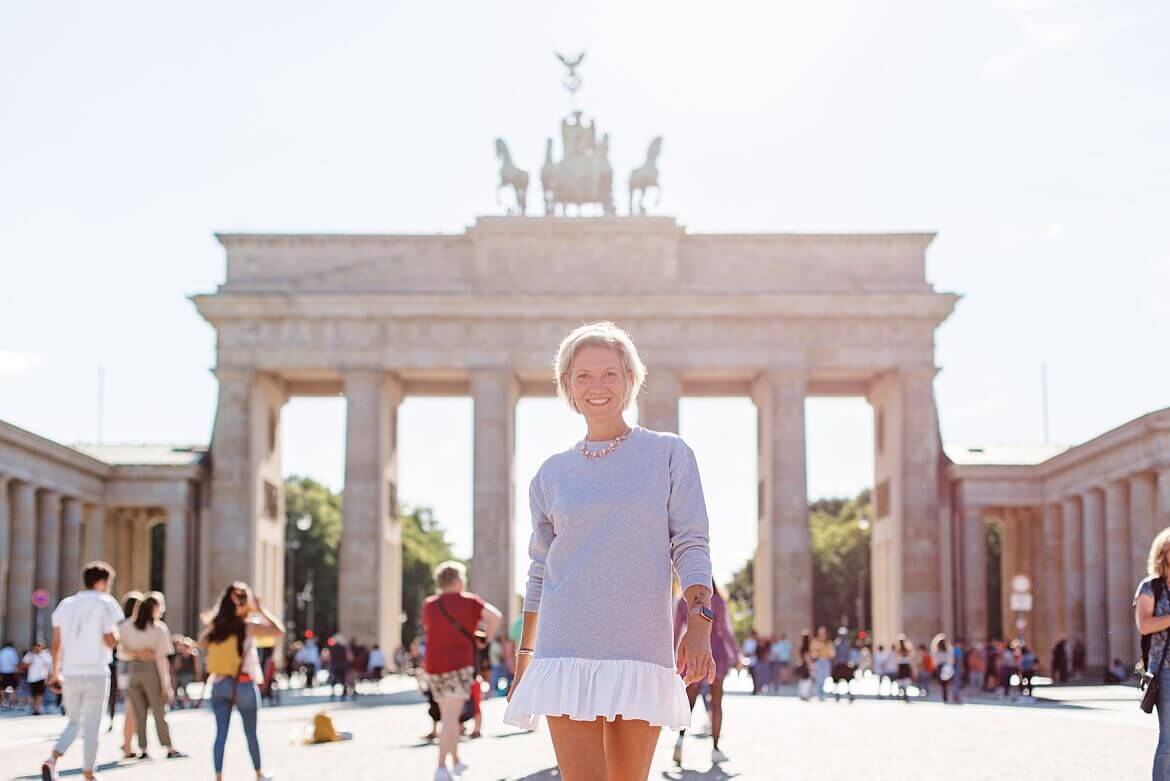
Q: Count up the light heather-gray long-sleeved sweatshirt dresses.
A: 1